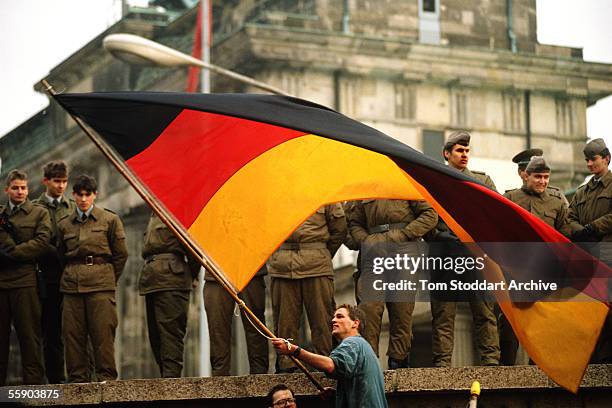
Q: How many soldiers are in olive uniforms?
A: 11